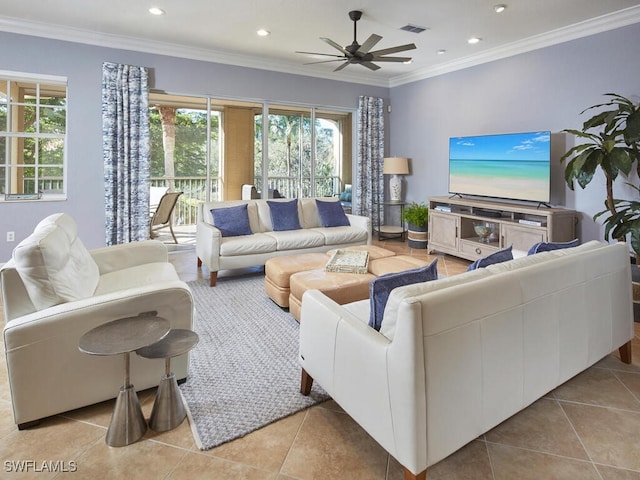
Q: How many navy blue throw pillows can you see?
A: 6